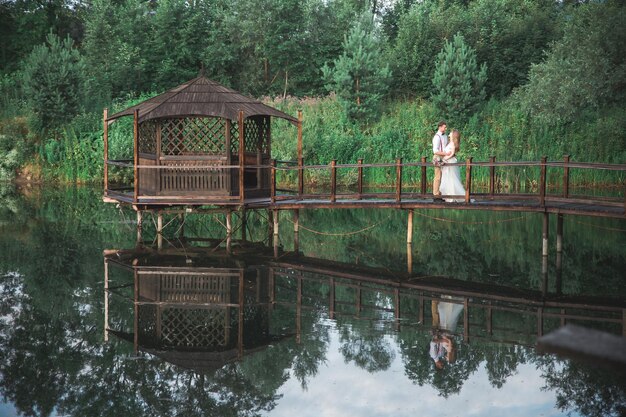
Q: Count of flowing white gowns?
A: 1